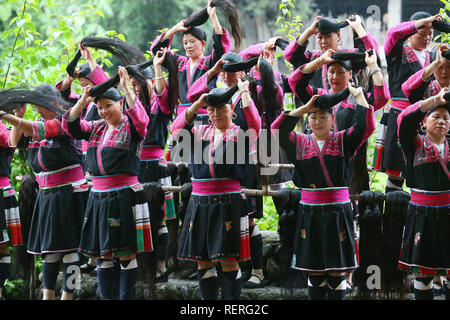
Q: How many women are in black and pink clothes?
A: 15